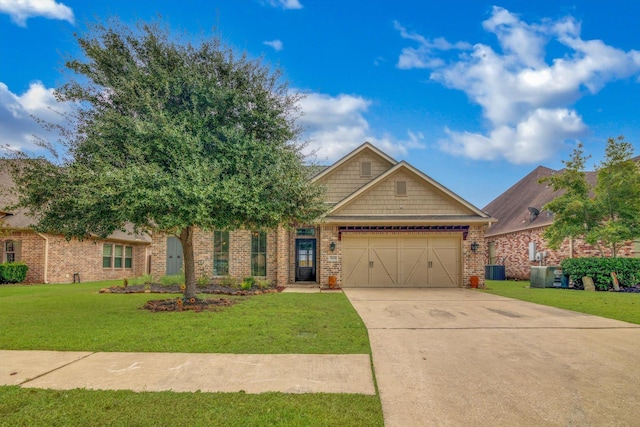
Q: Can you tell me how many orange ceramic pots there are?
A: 2